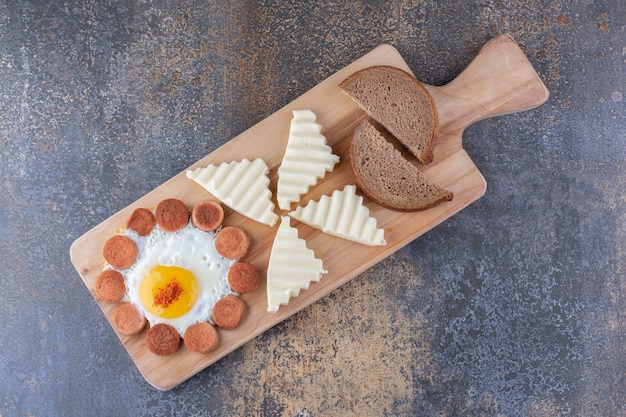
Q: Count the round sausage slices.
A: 11